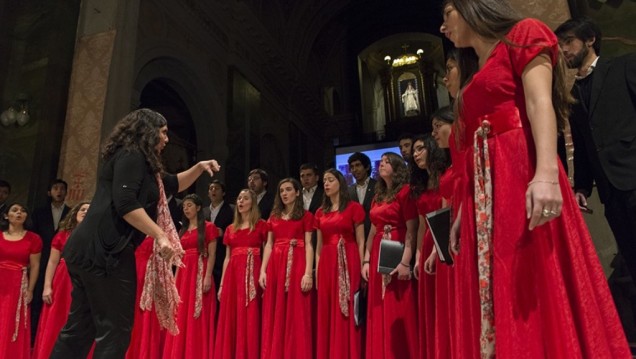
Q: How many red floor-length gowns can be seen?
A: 12